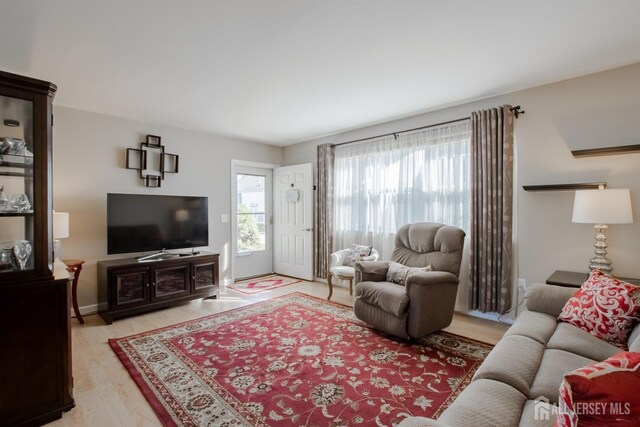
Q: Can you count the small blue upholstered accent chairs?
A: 0